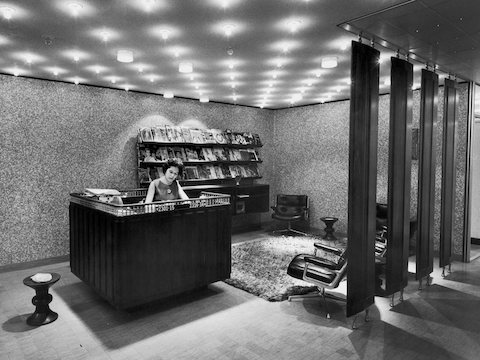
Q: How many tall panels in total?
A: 4